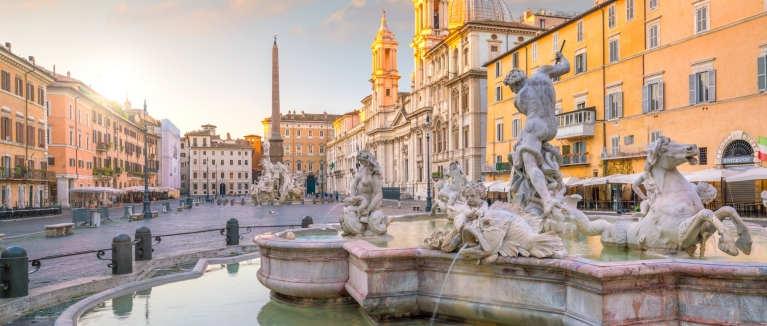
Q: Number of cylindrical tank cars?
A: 0